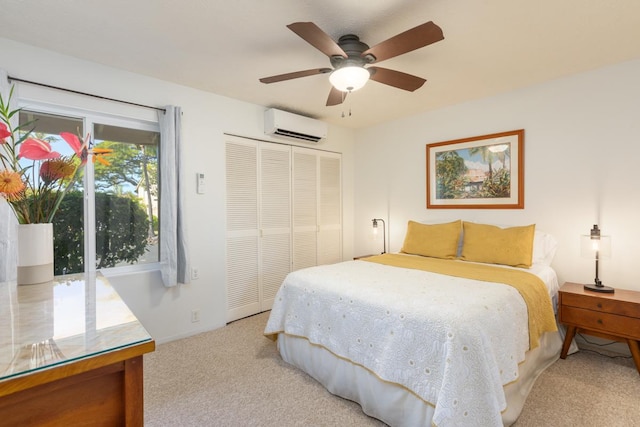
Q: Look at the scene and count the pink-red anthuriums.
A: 3